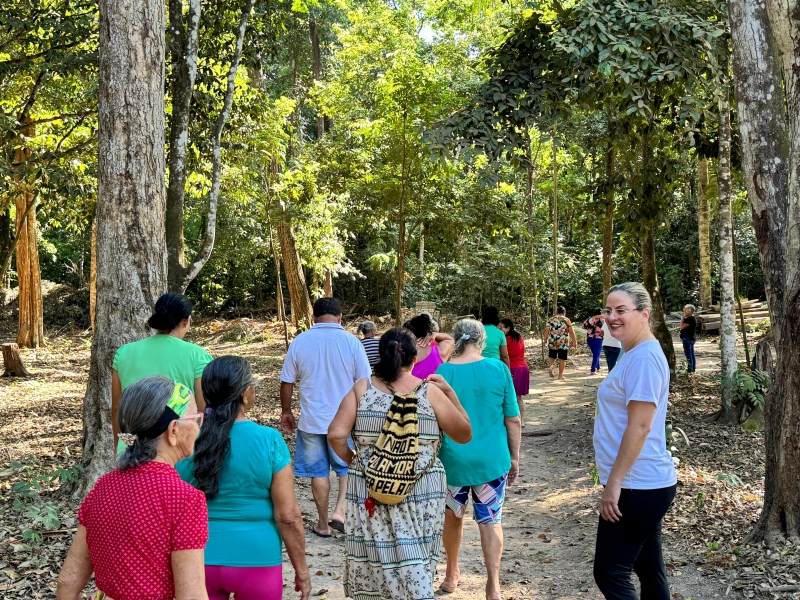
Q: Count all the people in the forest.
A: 15